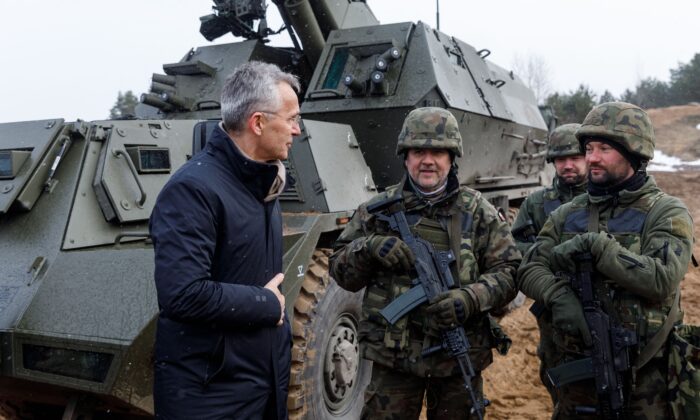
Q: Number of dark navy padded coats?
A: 1